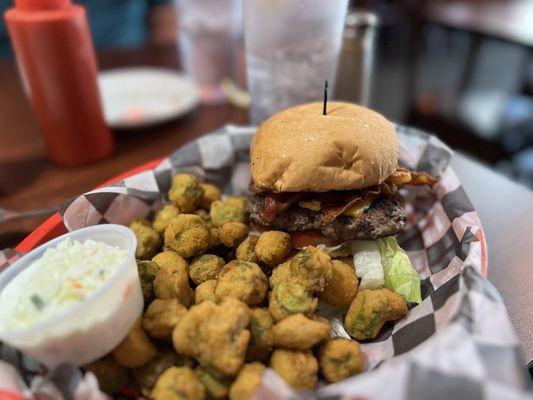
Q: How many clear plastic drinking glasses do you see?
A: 2